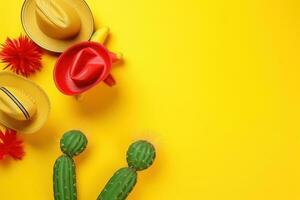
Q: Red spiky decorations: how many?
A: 2